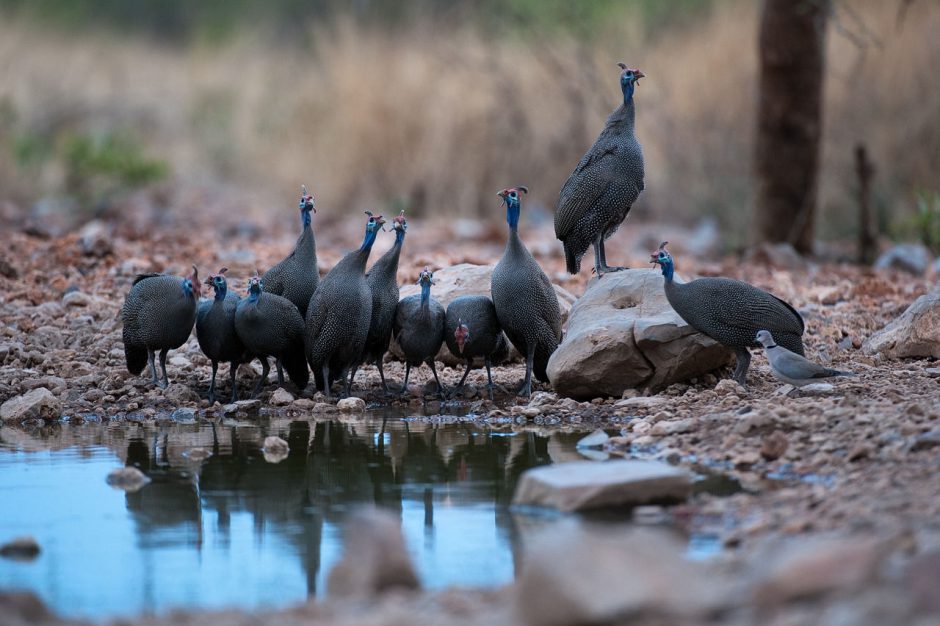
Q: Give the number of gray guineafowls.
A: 11